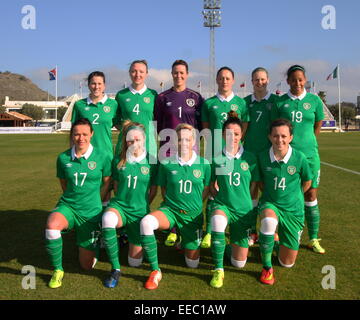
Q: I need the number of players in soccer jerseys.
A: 11